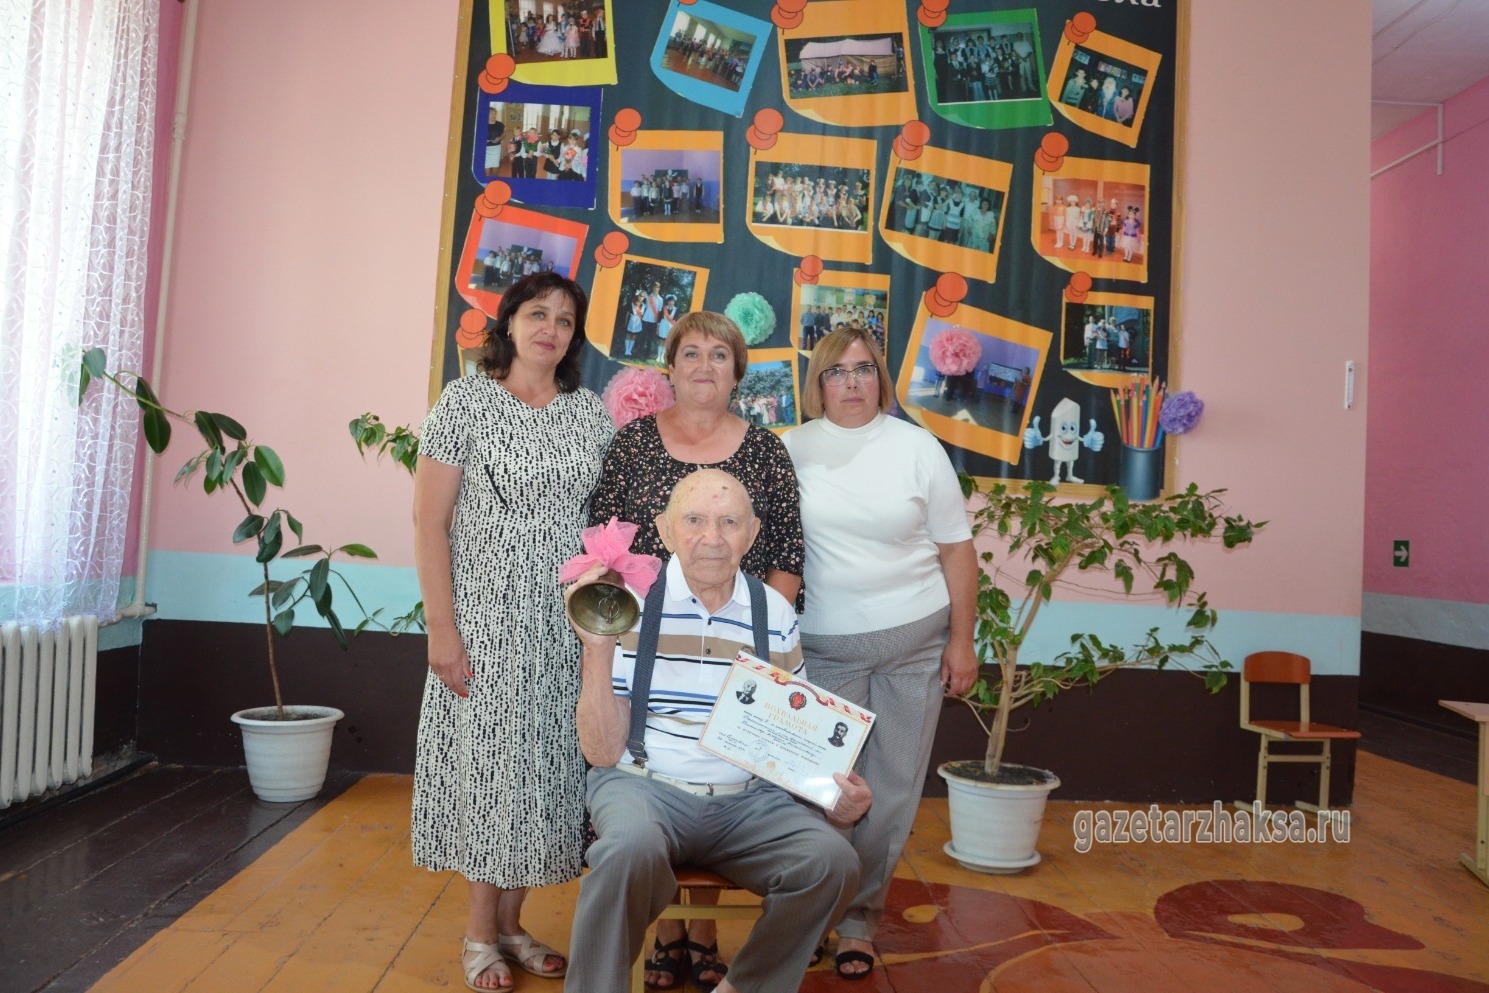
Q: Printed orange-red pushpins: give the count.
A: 15